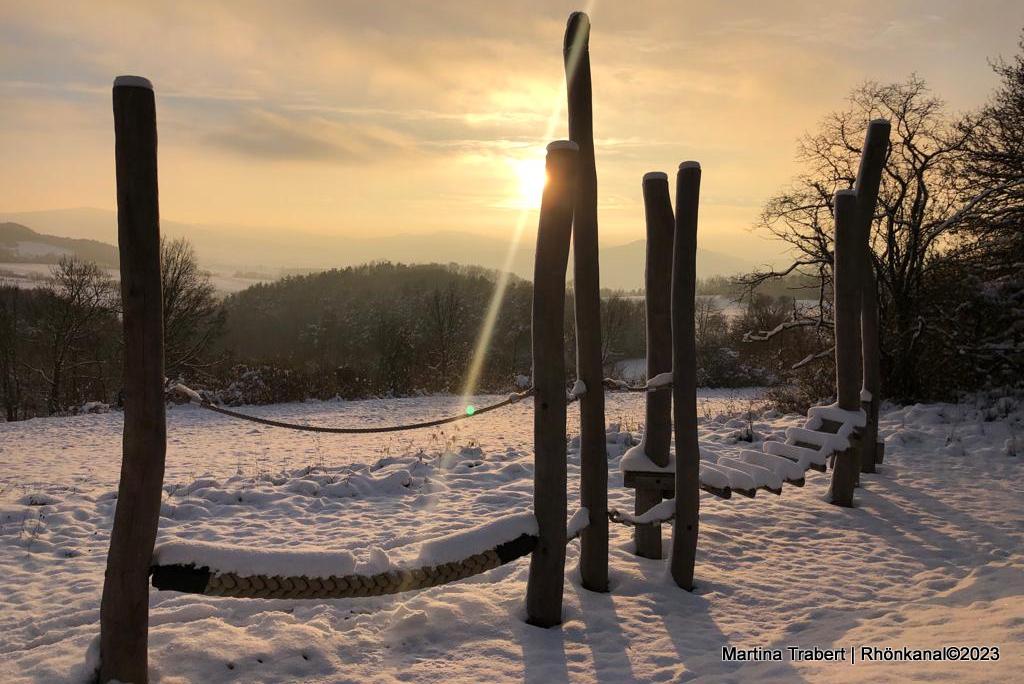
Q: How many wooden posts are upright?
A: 7